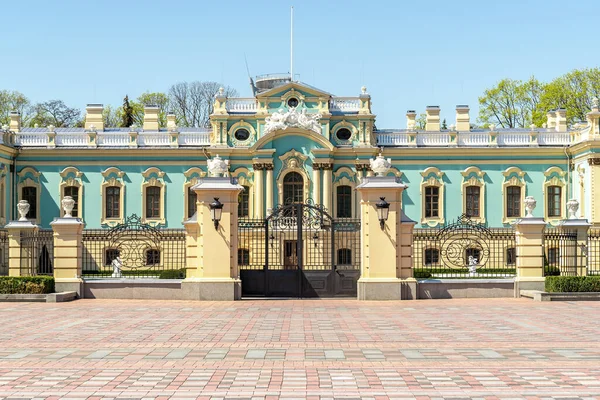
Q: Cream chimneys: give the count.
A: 9